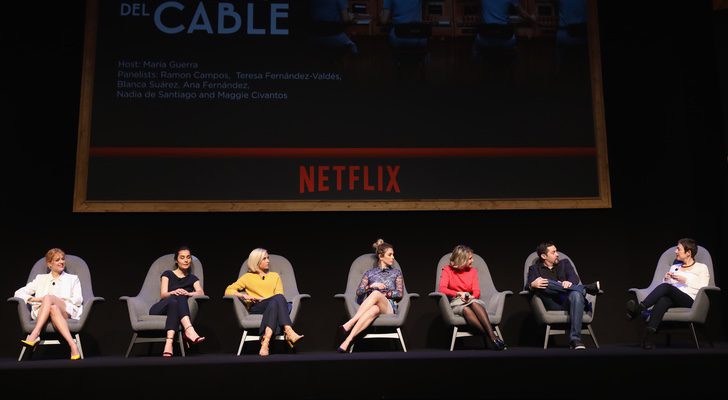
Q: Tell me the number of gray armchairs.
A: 7